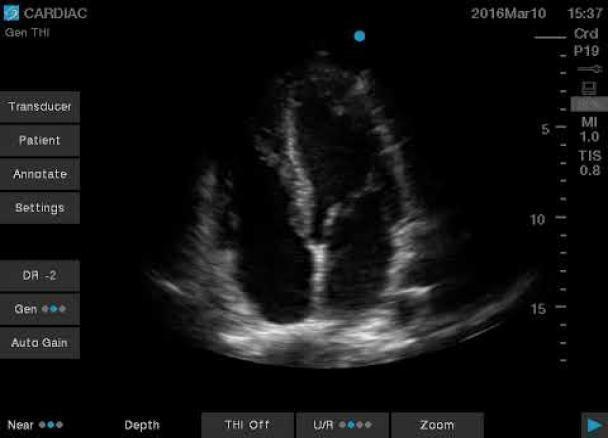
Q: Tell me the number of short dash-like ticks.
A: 15